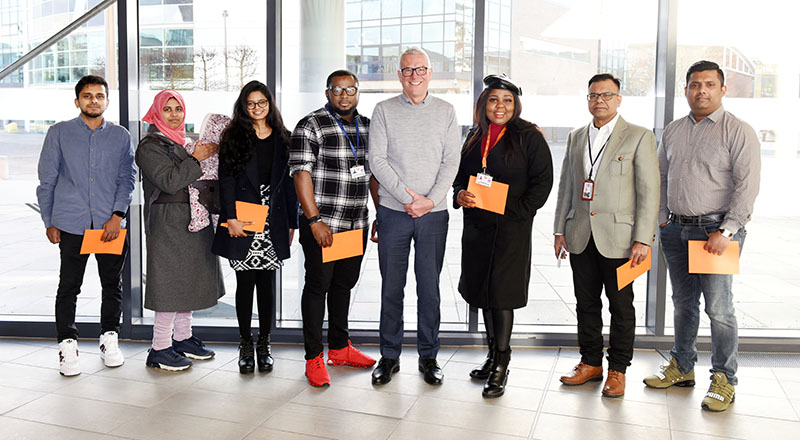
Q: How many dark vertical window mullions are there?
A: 4